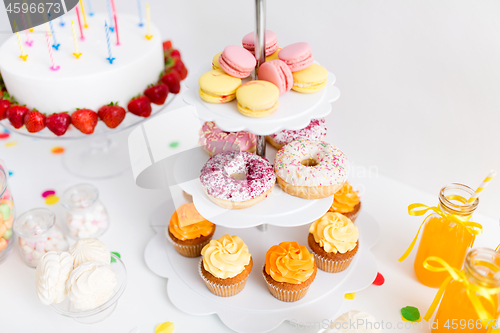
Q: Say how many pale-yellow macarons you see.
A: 5